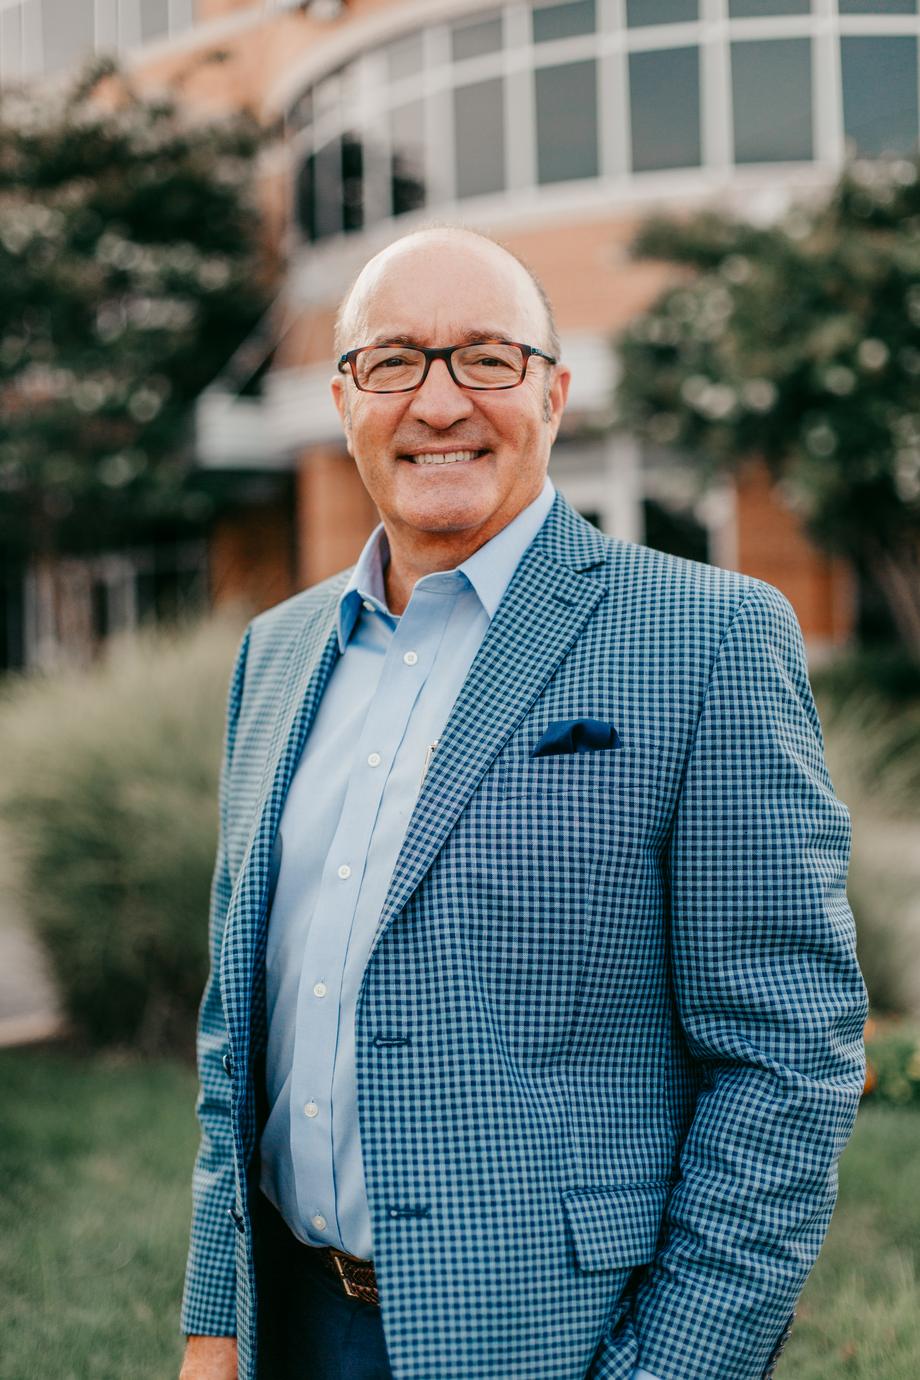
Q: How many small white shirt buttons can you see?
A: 7